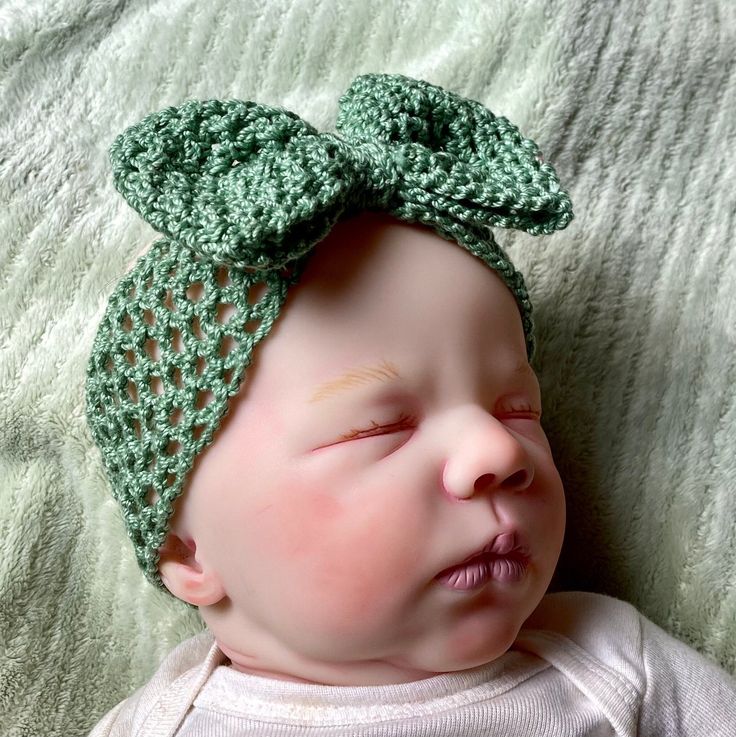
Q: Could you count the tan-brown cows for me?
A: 0